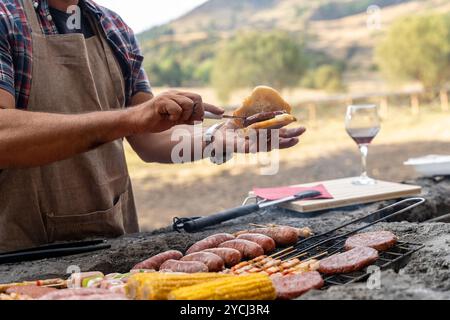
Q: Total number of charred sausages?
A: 1